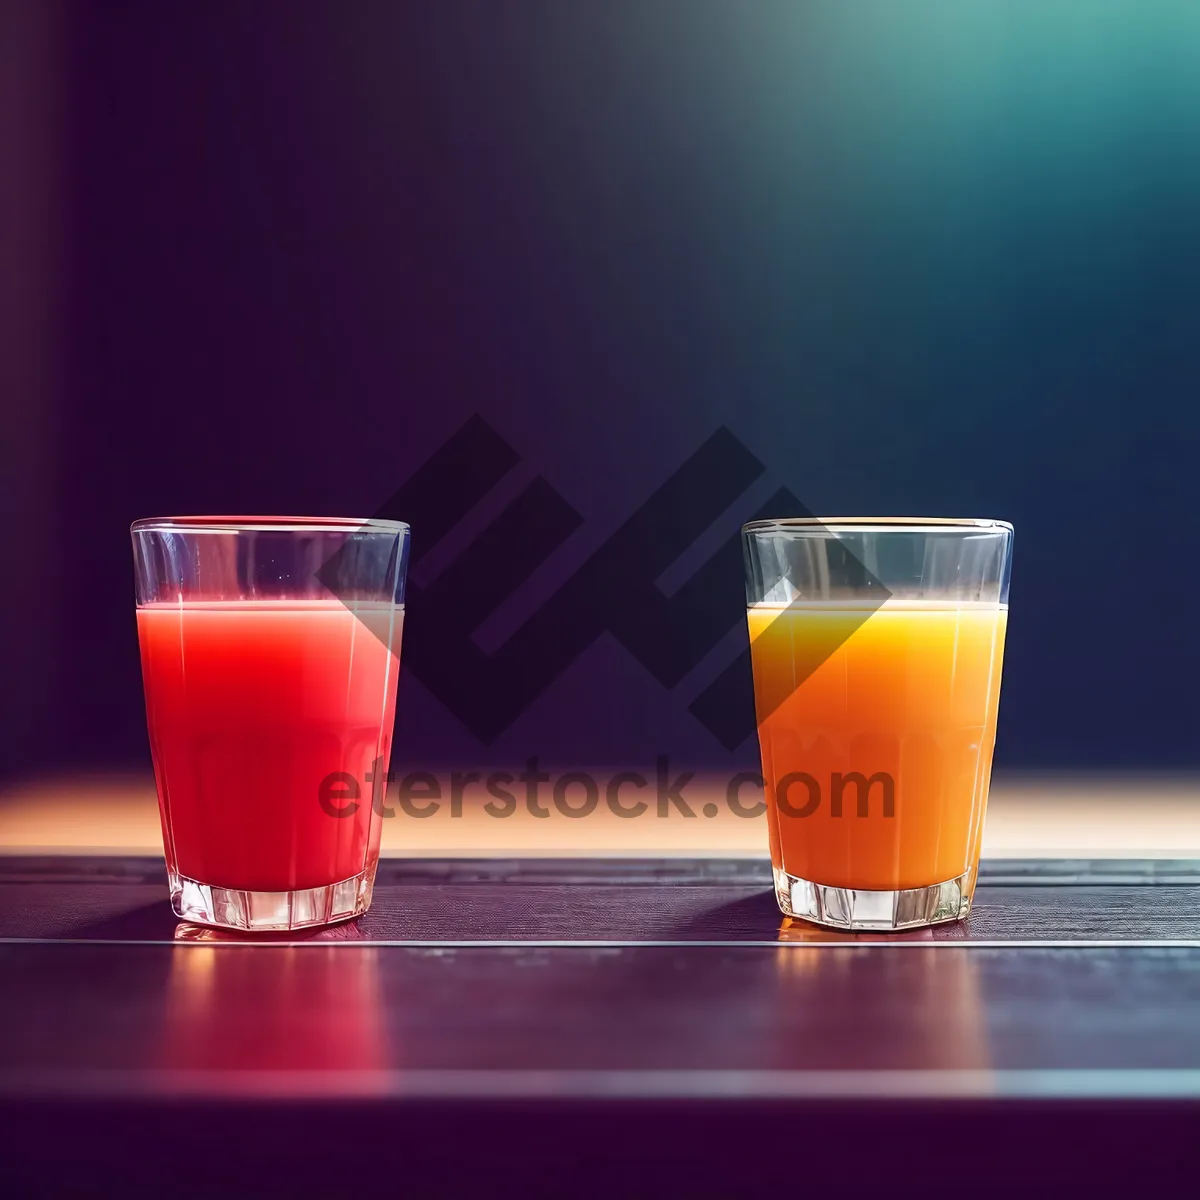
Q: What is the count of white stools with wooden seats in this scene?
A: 0